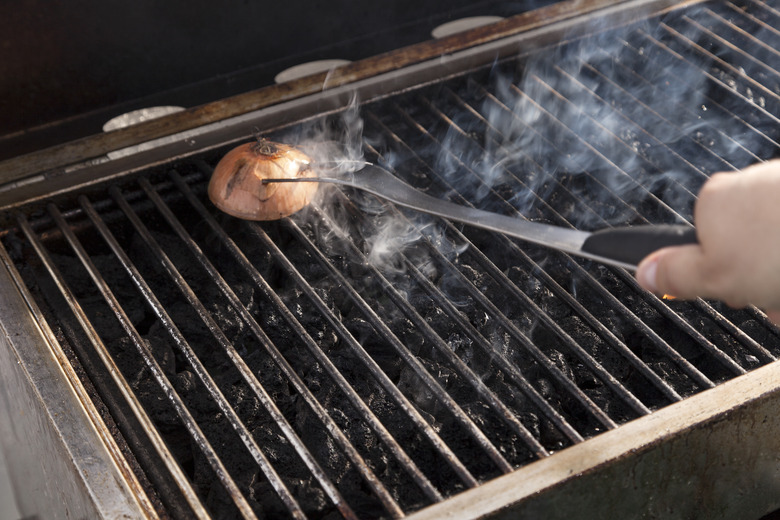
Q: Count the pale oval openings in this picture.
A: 3